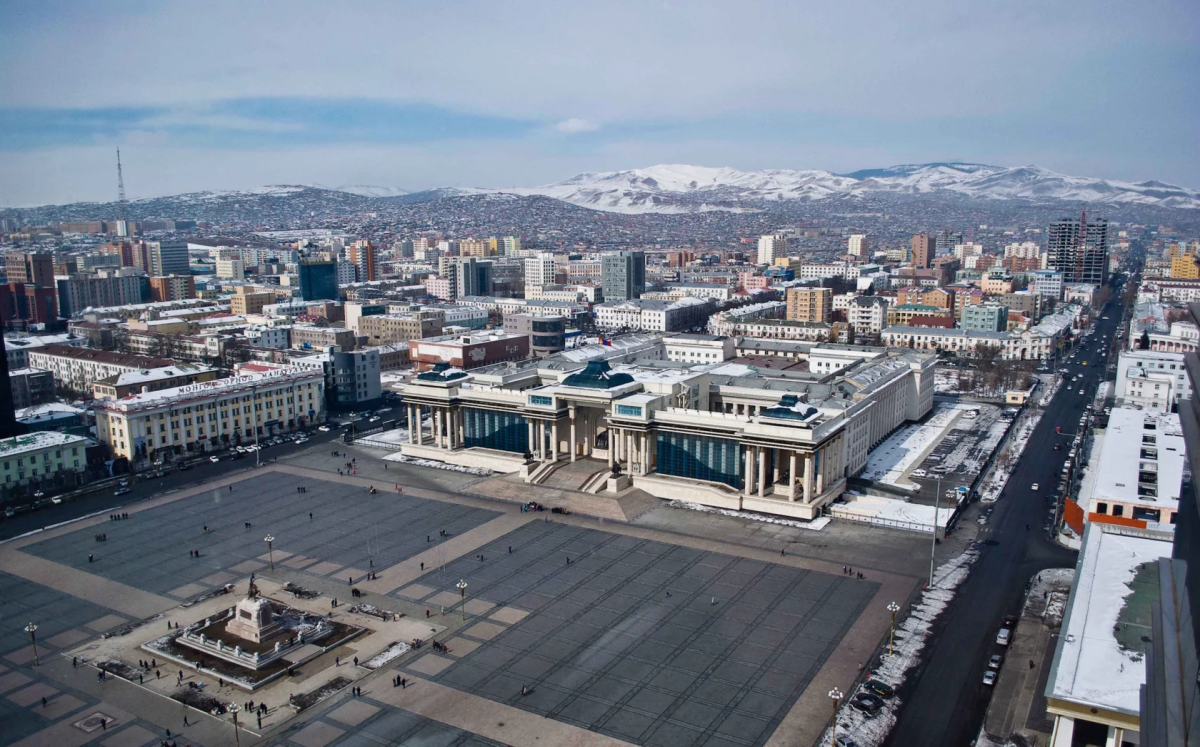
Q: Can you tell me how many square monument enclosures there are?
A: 1